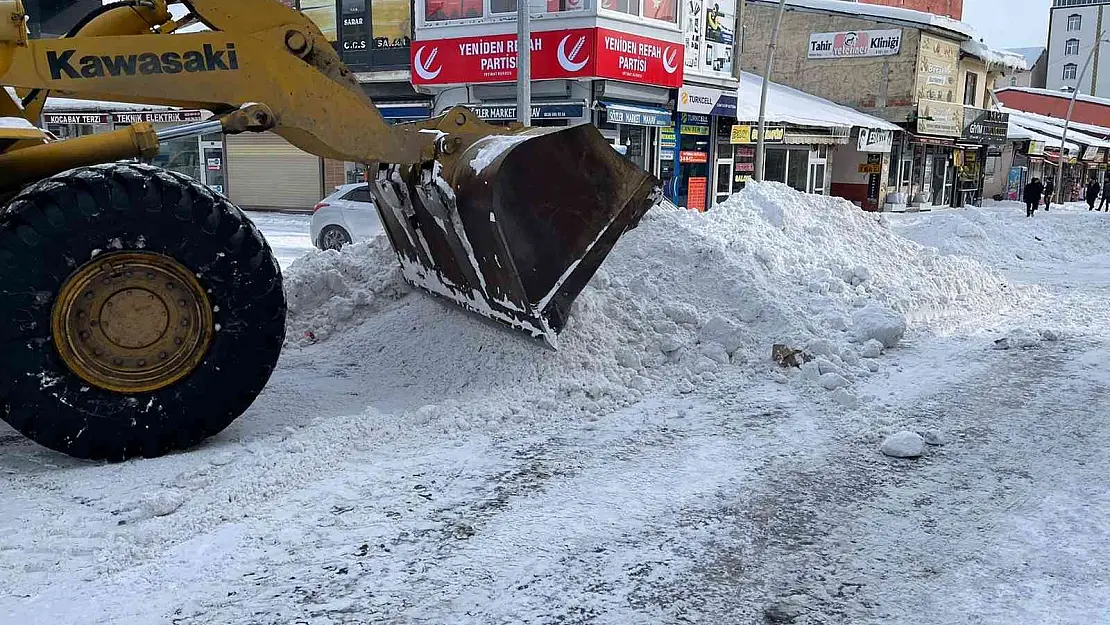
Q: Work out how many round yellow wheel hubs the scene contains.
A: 1